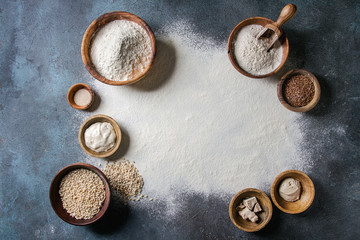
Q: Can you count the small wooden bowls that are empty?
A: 0